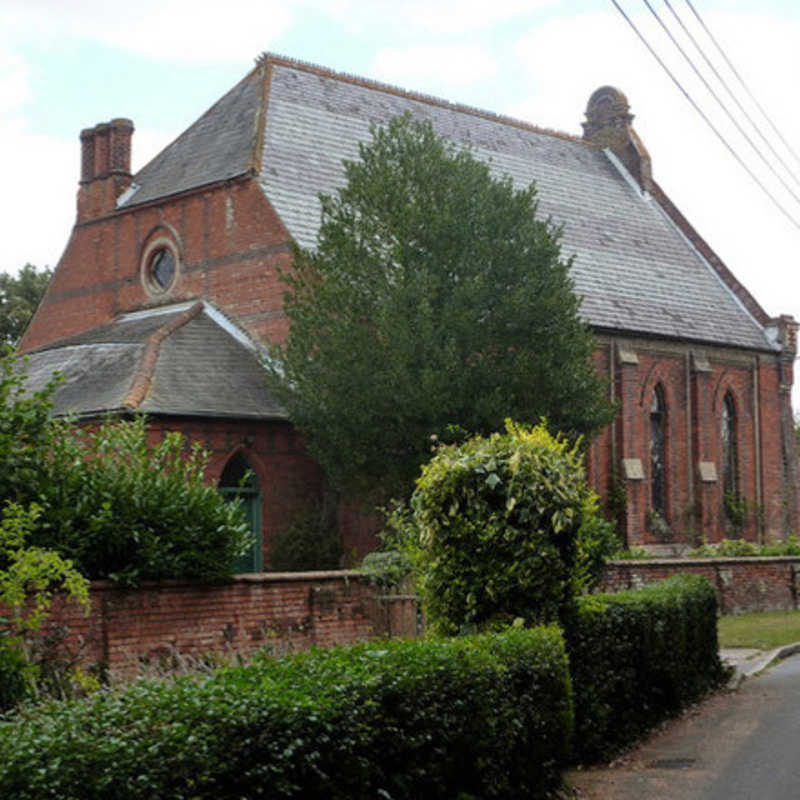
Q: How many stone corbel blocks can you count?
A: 4